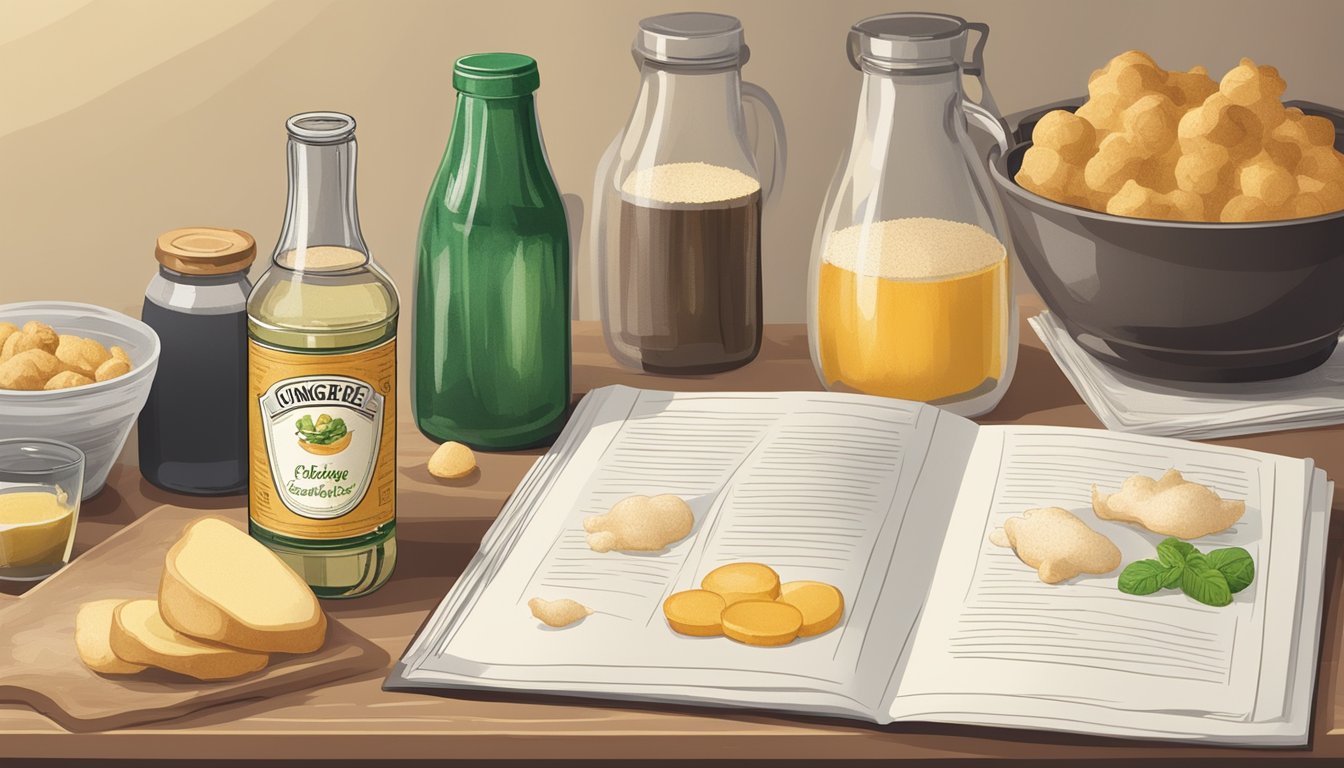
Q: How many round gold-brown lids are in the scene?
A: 1